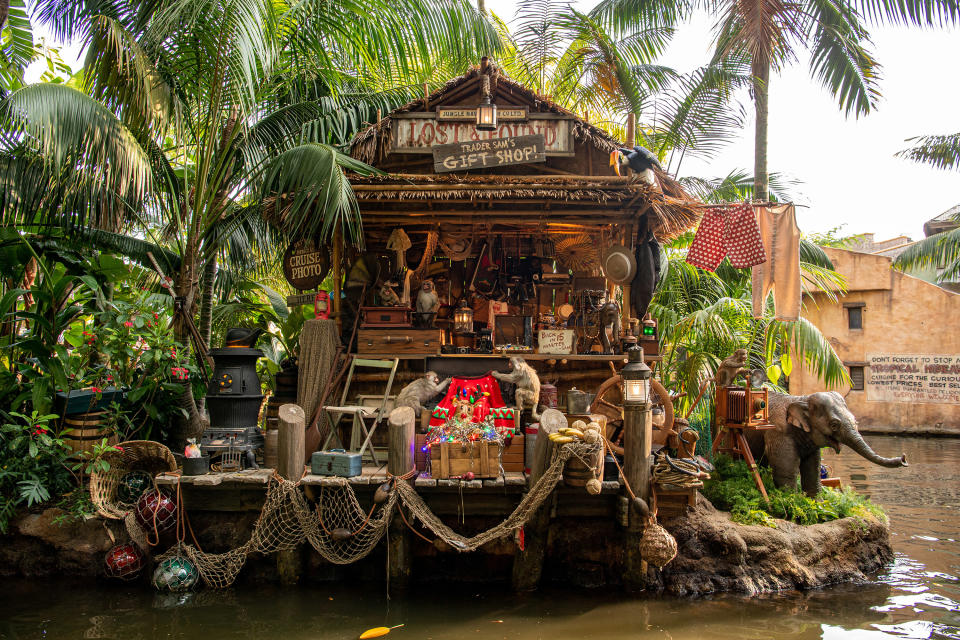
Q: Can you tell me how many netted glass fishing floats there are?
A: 4